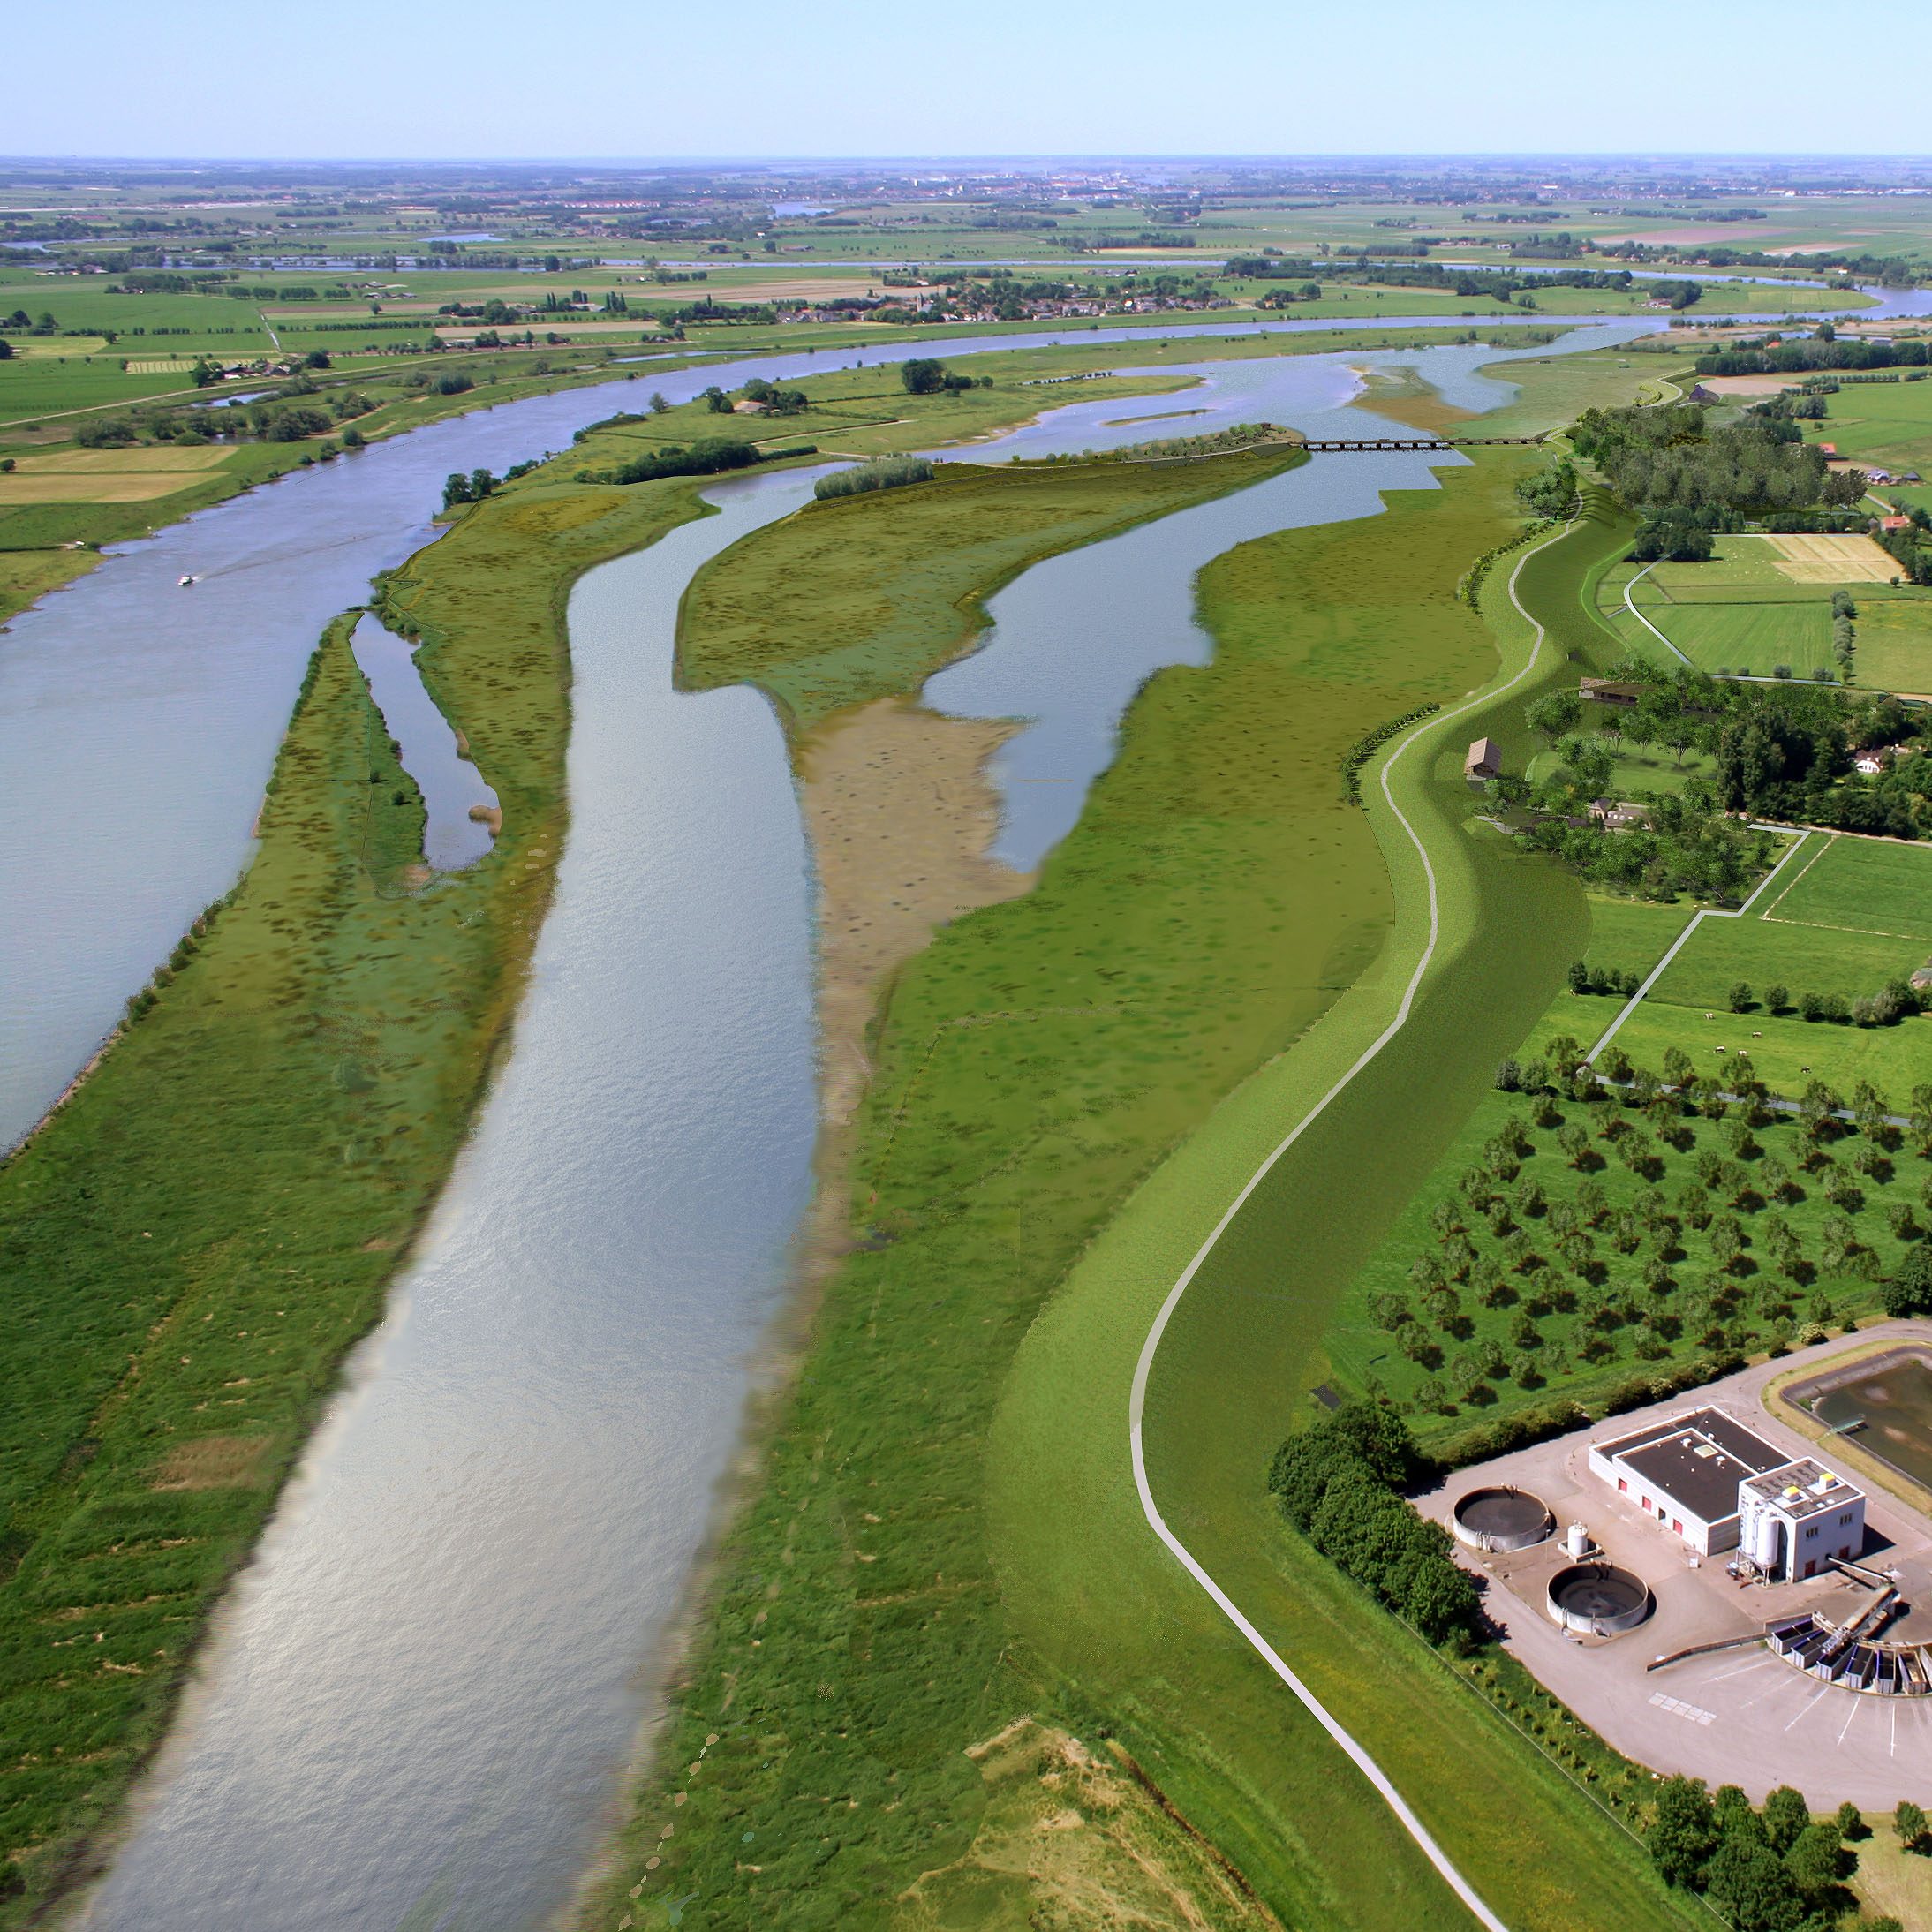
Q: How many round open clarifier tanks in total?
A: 2